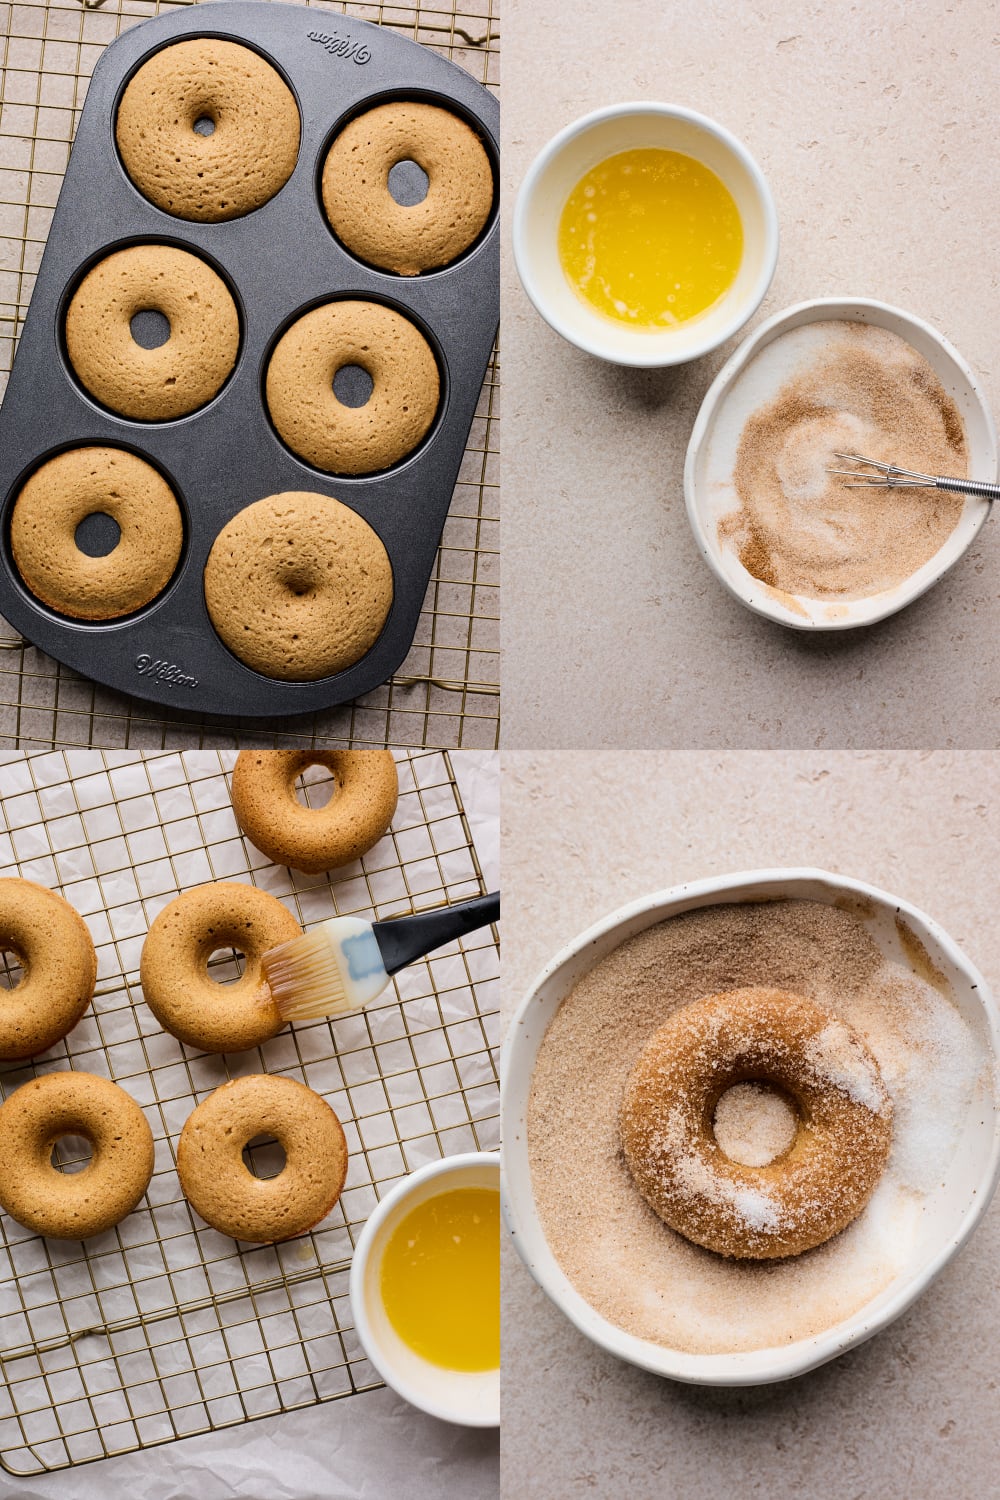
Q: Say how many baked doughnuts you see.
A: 12